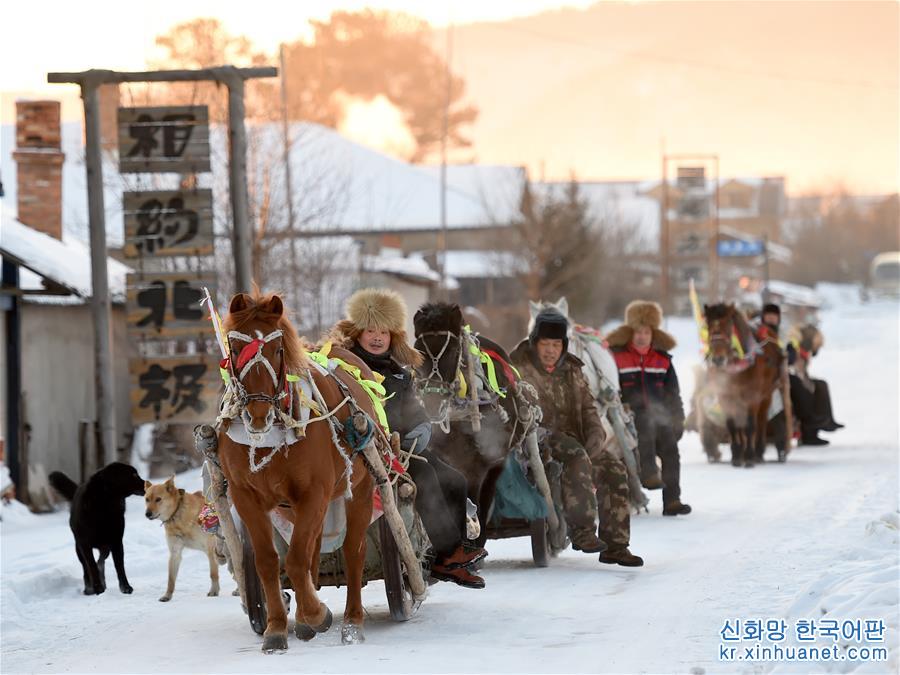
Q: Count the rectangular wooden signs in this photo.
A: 4